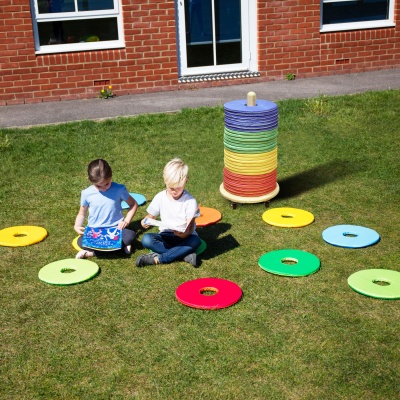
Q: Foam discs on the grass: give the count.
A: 11